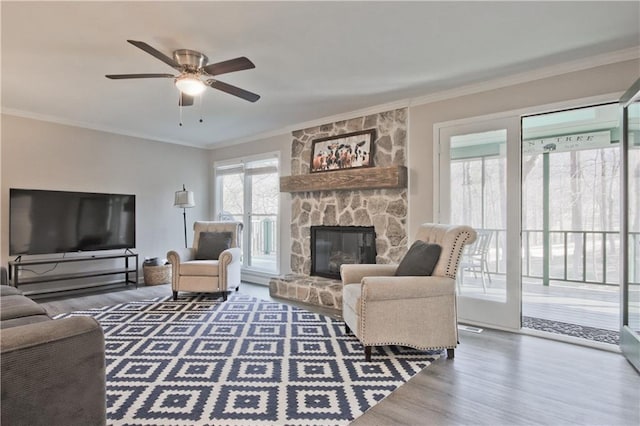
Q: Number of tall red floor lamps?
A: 0